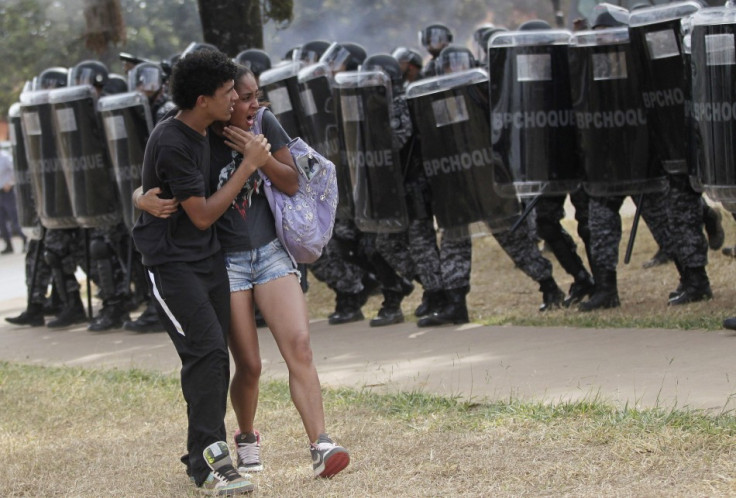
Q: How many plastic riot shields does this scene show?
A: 12